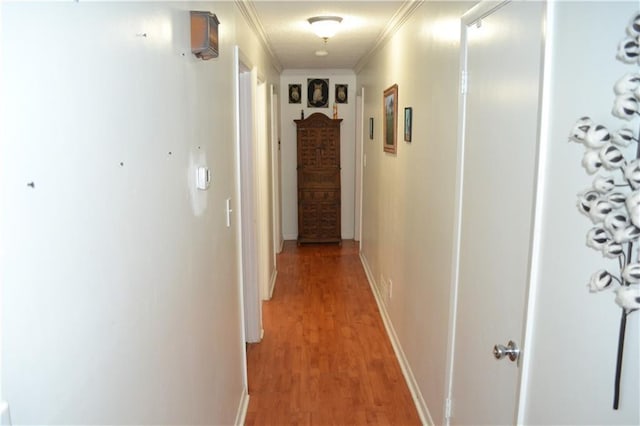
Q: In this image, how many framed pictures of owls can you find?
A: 3